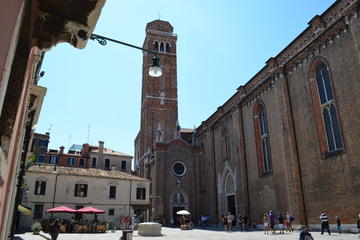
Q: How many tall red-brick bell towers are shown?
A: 1